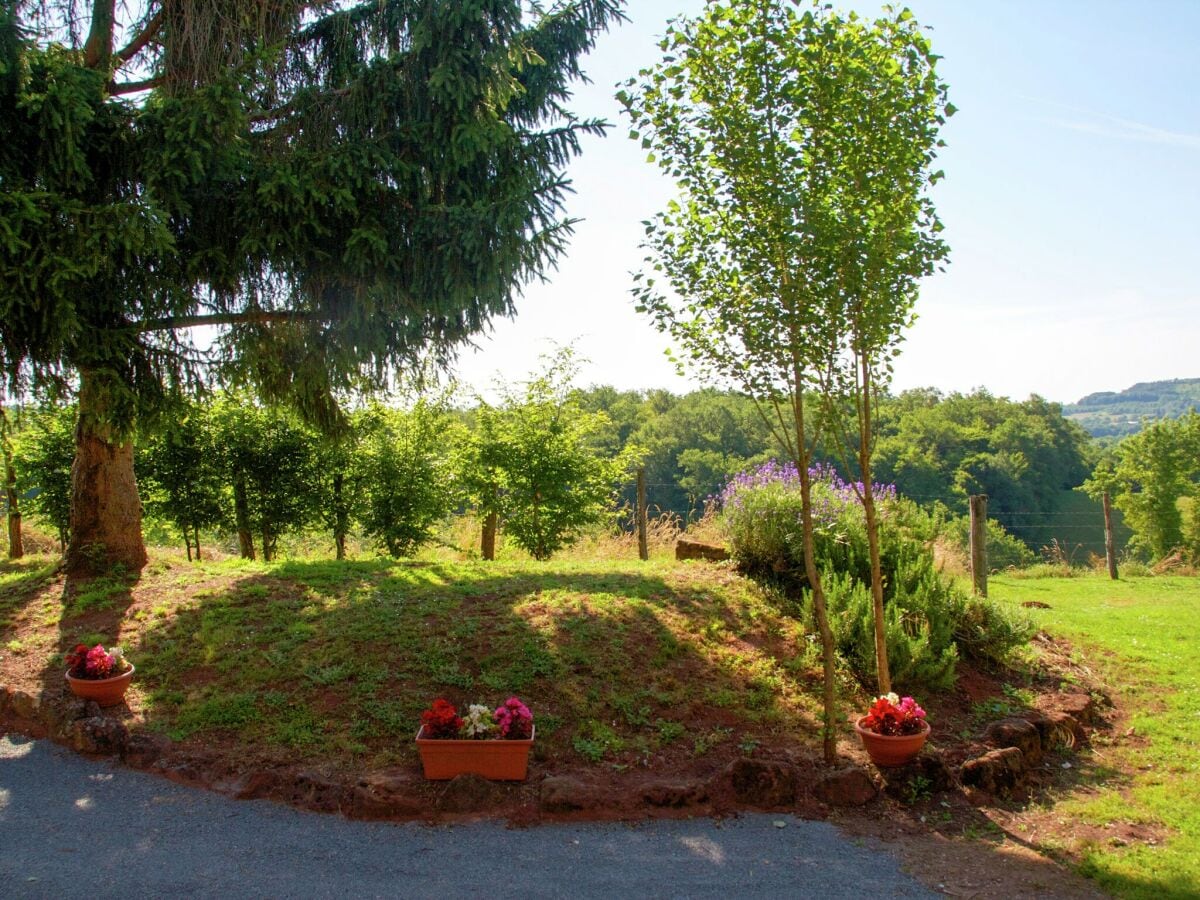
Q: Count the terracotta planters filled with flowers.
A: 3